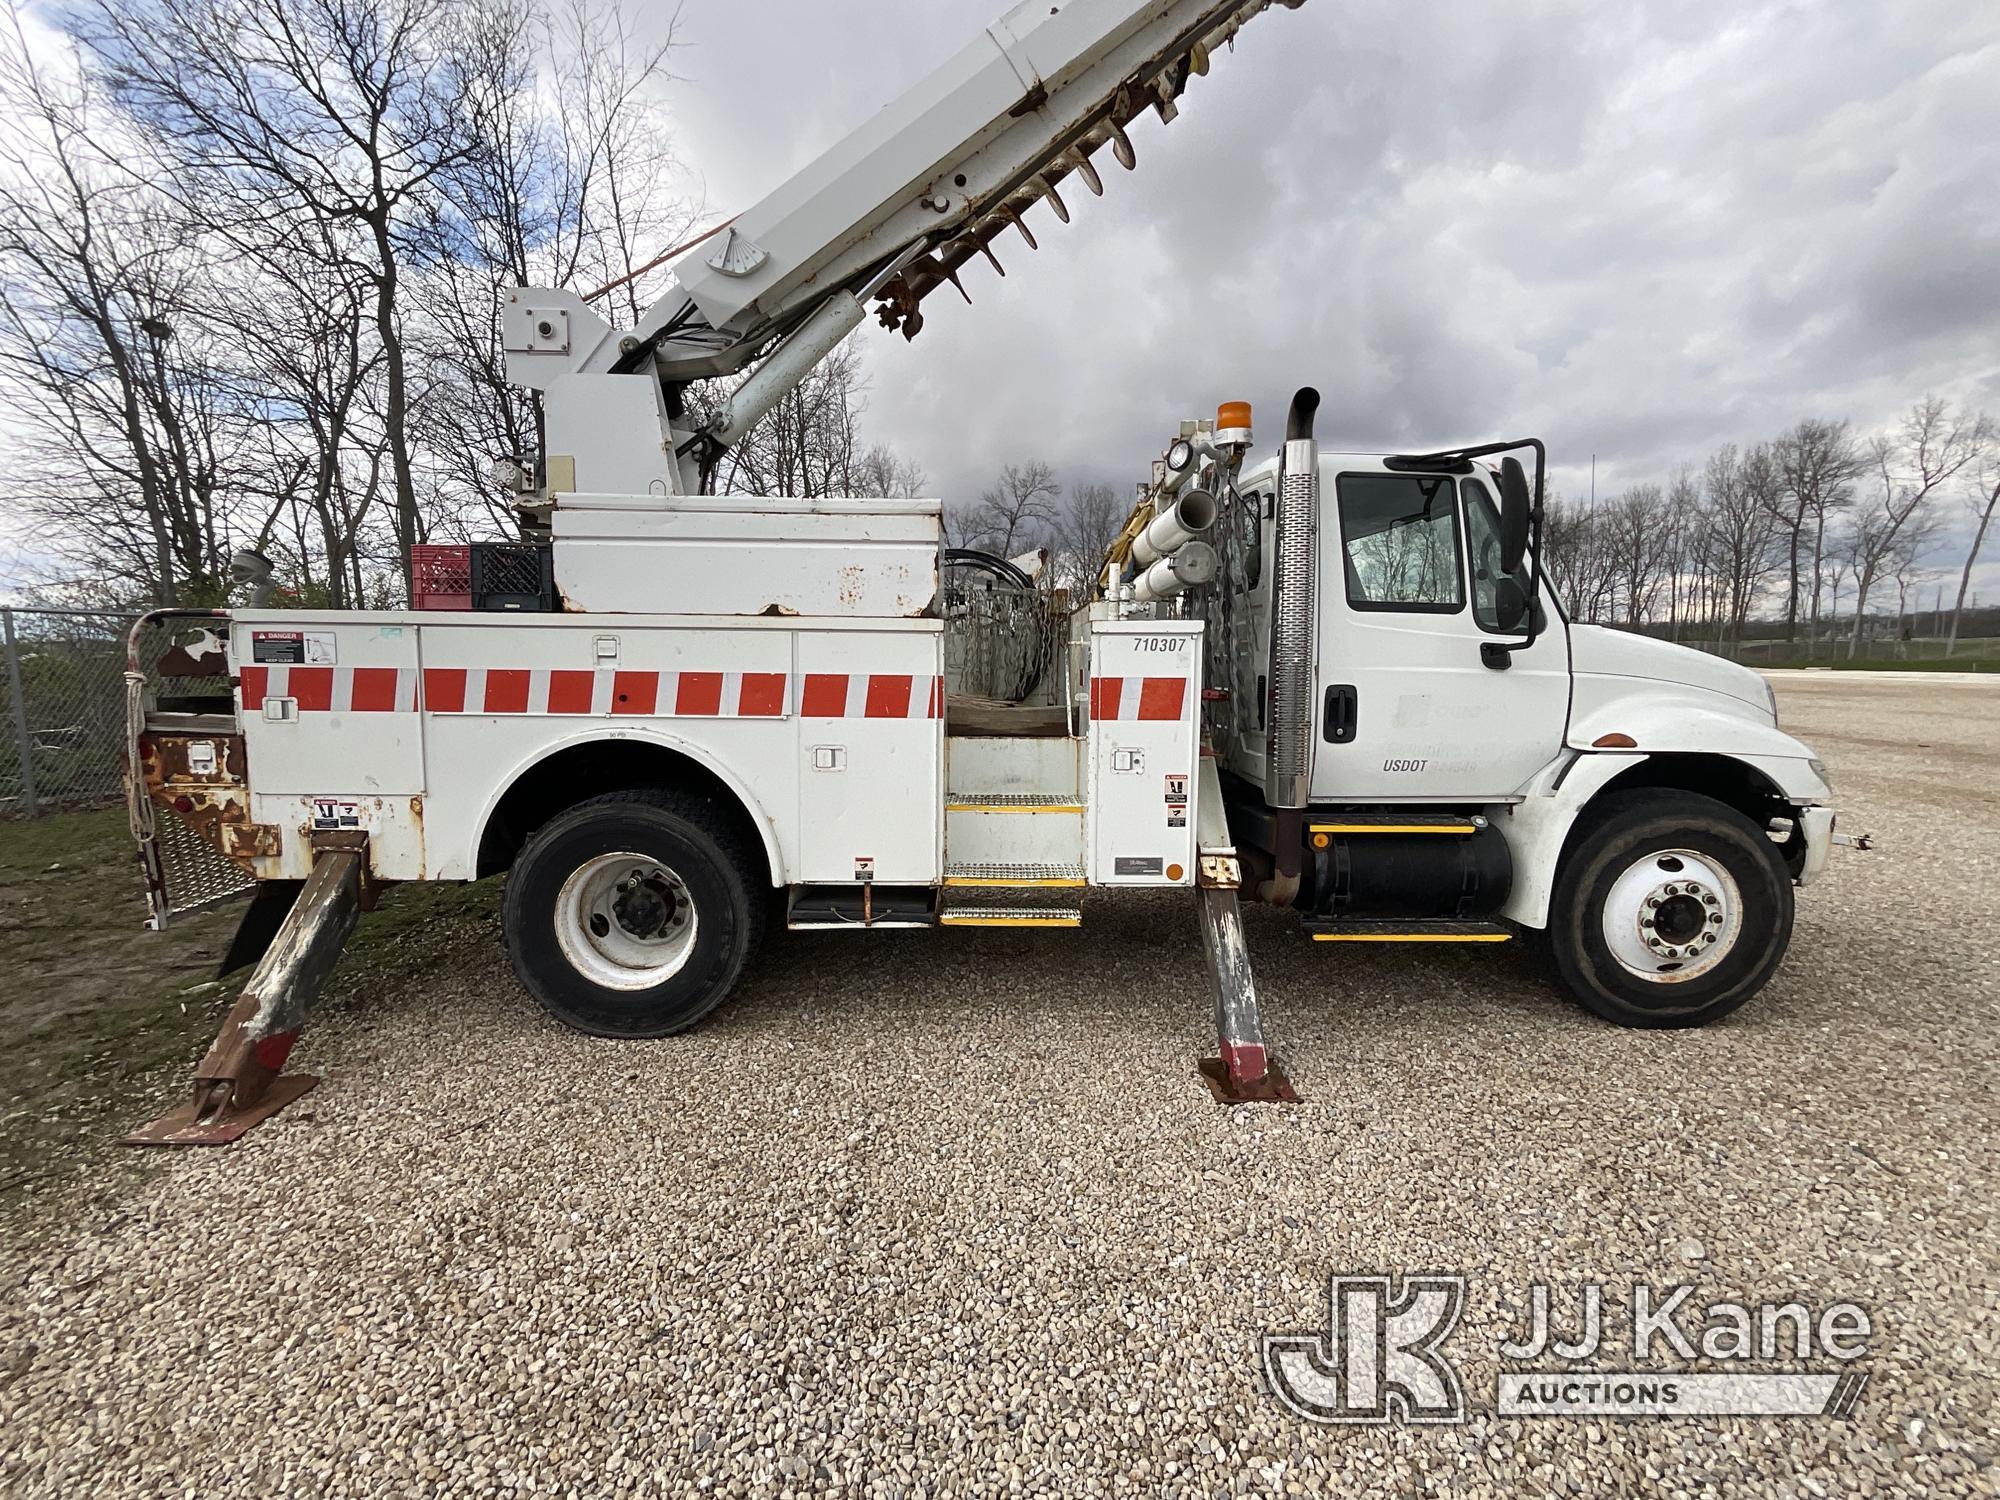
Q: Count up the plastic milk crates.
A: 2